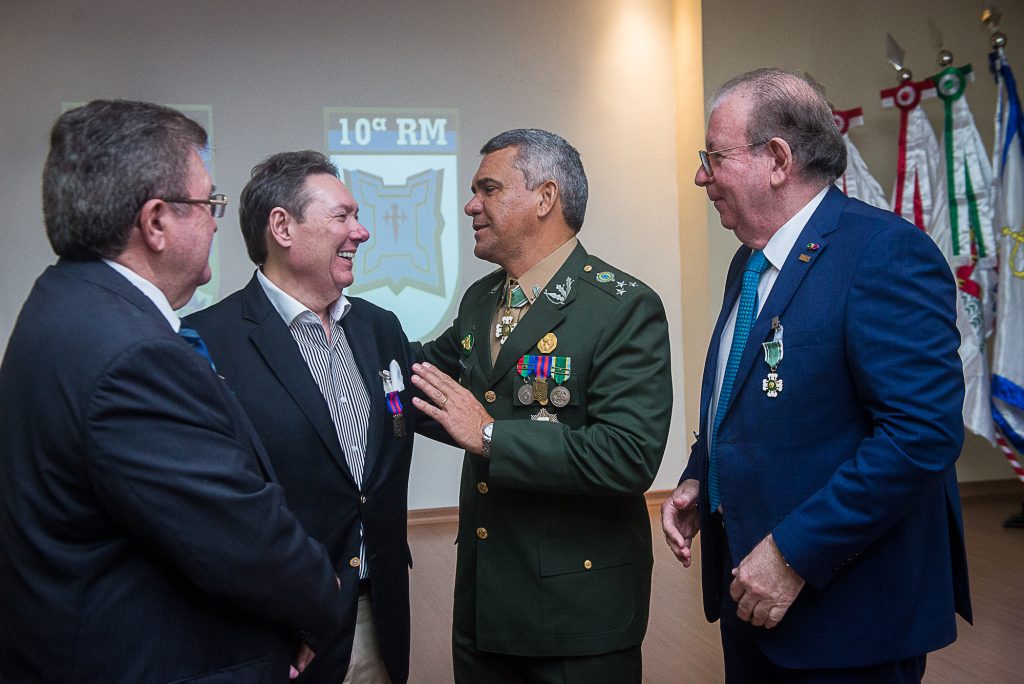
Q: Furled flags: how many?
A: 4